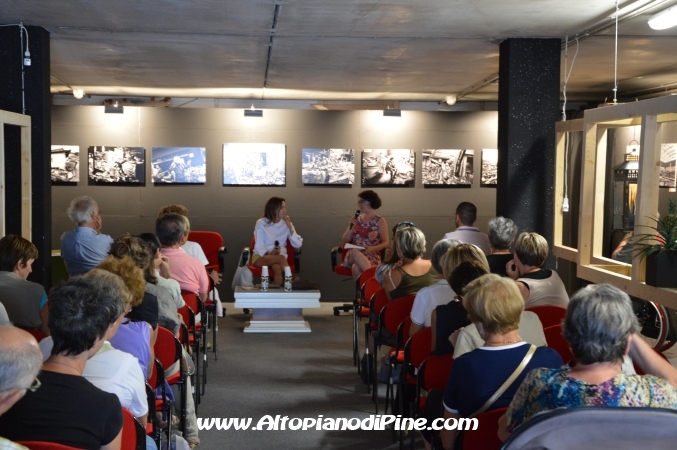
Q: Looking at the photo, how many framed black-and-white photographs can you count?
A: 8